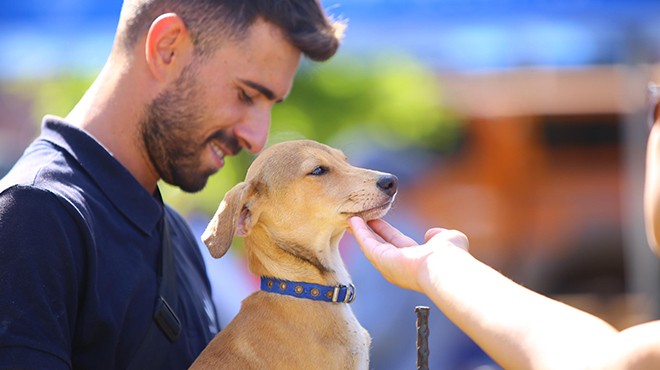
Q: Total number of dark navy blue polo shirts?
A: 1